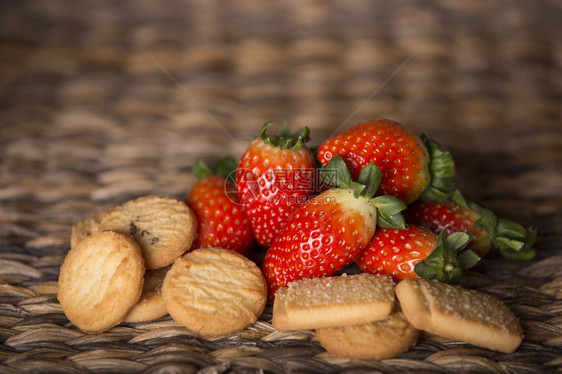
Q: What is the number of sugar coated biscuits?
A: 2